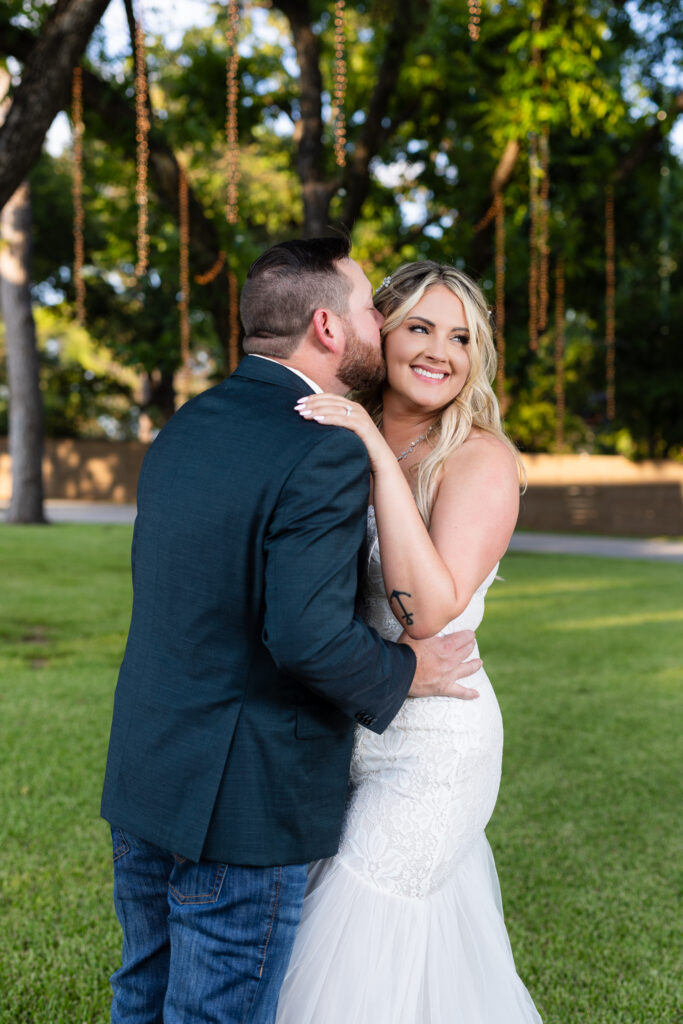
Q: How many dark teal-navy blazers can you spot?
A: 1